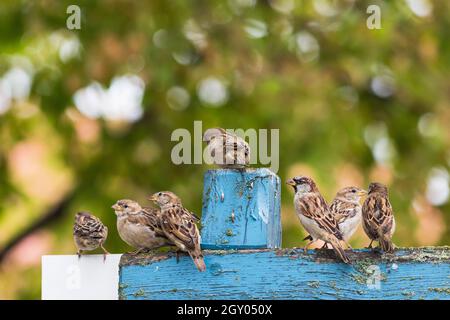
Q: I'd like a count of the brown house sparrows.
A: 7